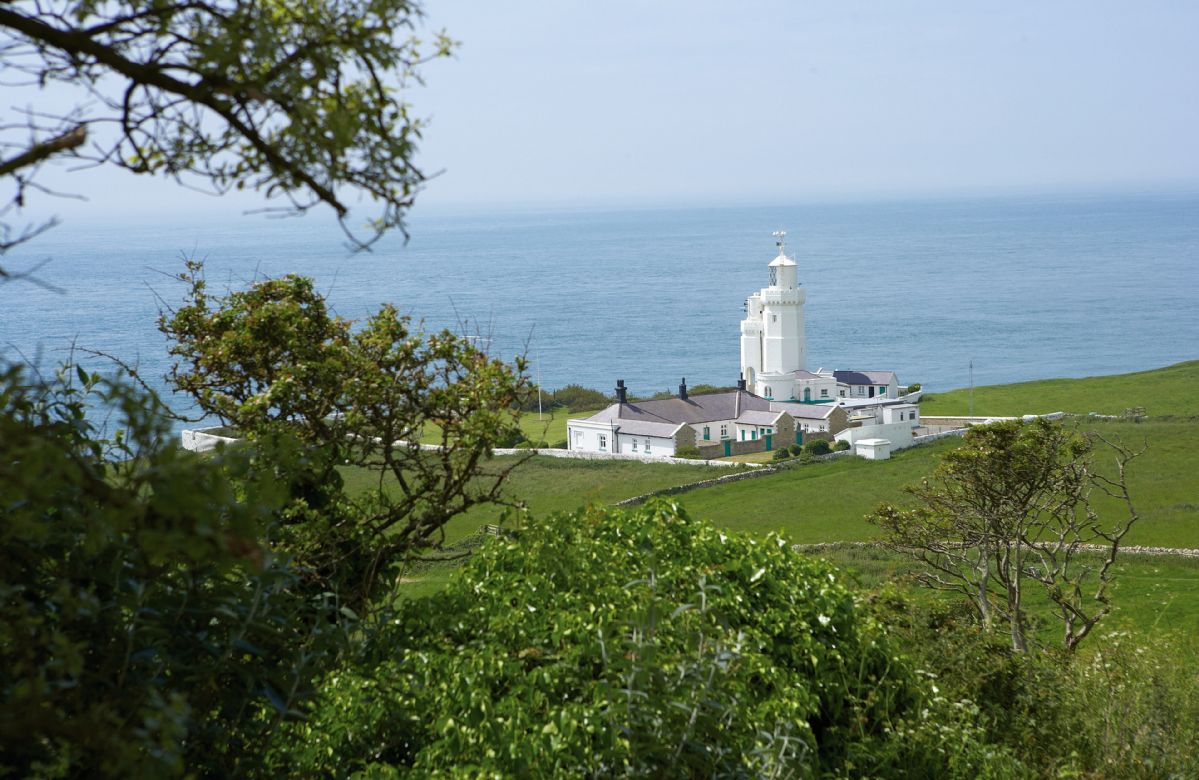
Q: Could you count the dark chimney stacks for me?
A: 3